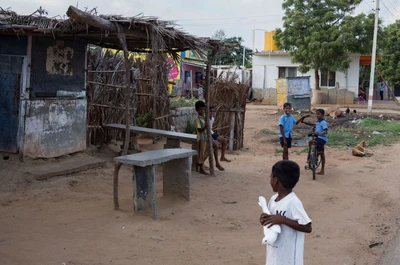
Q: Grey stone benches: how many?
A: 2